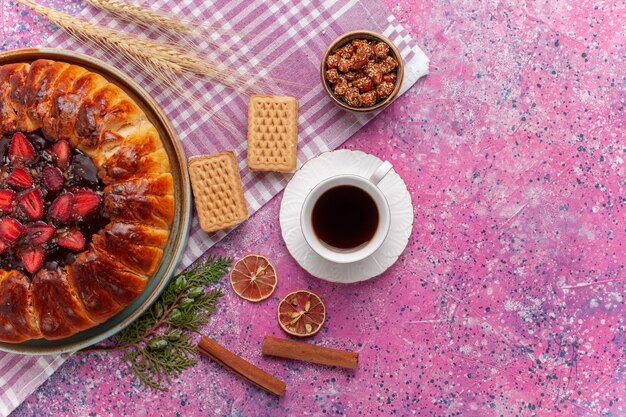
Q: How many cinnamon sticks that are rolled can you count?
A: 2